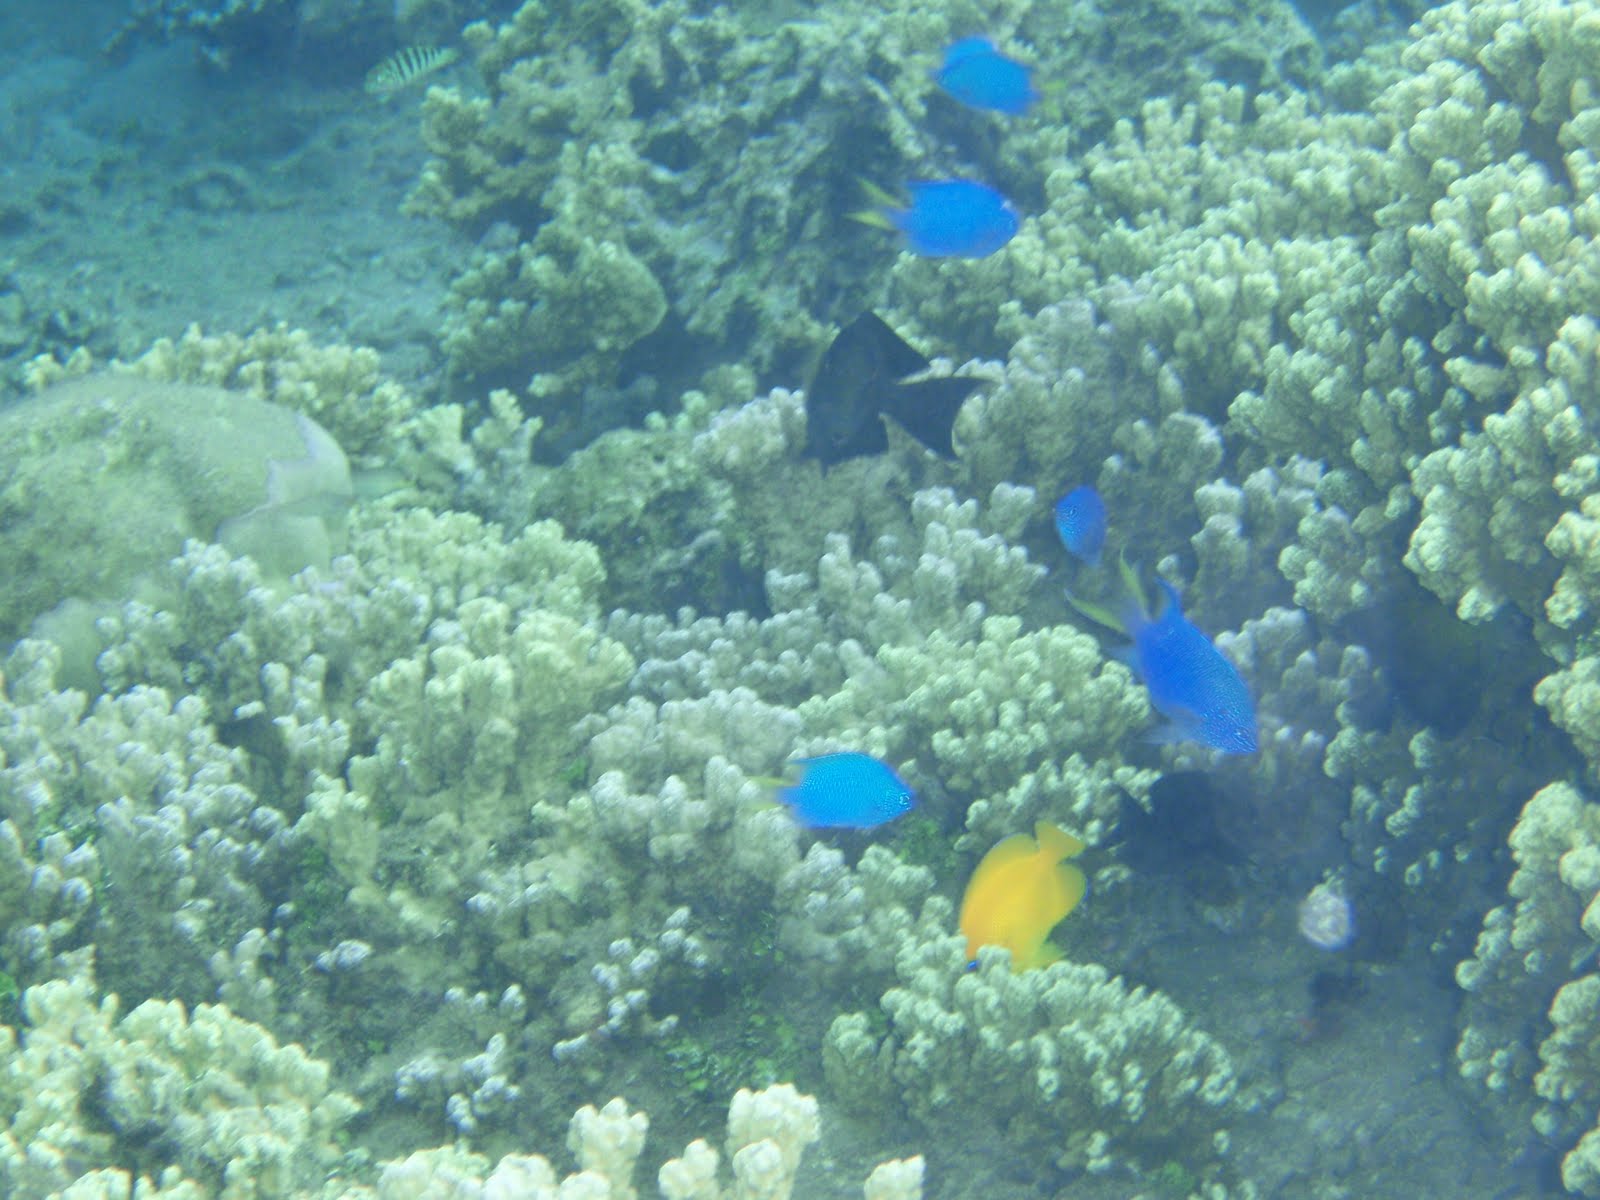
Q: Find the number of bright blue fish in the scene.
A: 5